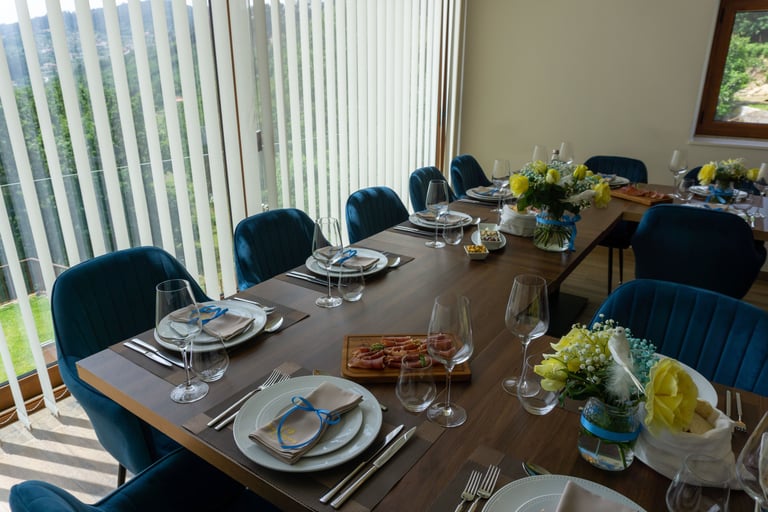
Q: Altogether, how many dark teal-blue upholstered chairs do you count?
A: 10